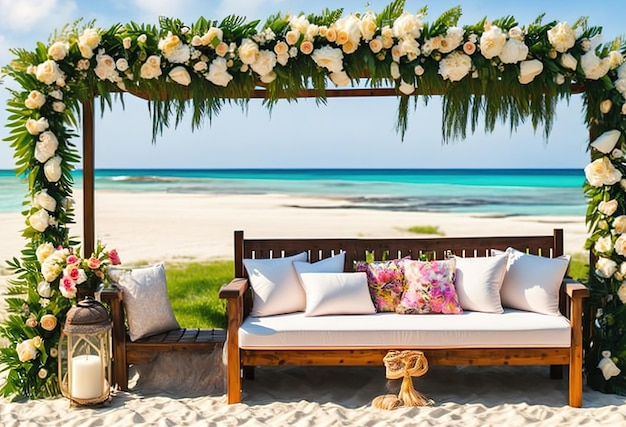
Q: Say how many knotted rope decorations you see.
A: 1